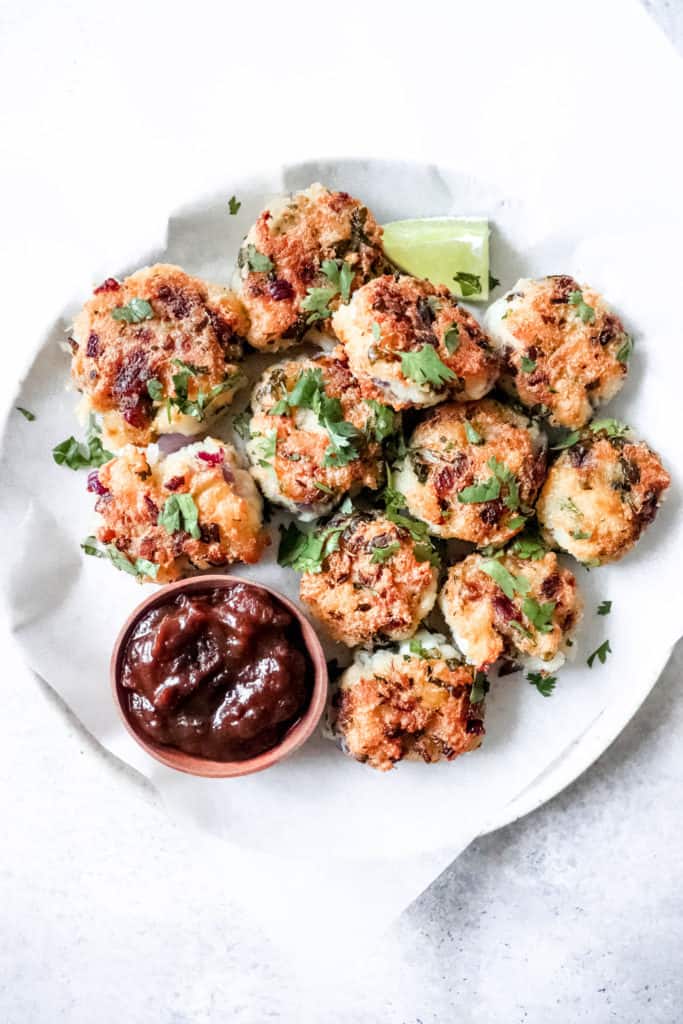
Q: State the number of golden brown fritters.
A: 11